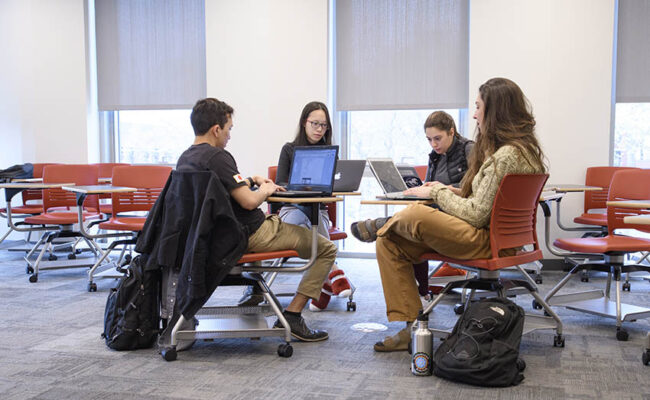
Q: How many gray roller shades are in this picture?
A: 3